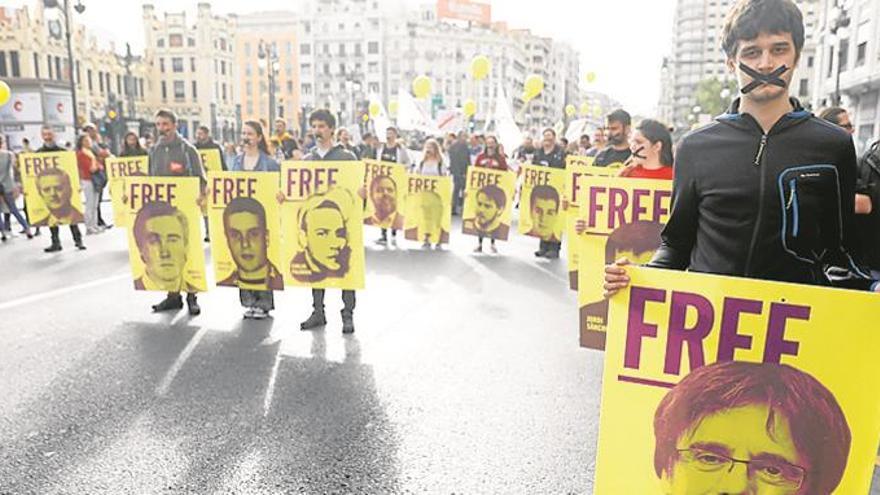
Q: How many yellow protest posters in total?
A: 14